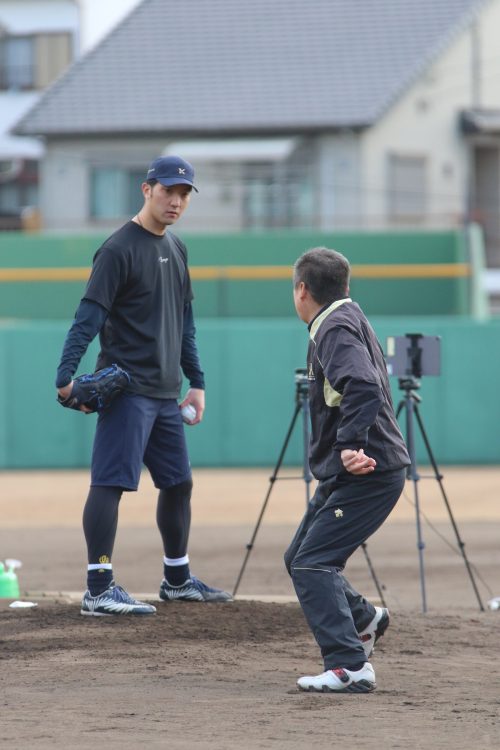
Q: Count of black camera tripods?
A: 2